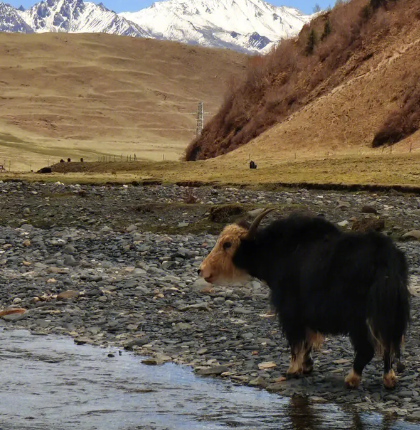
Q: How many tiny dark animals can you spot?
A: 4